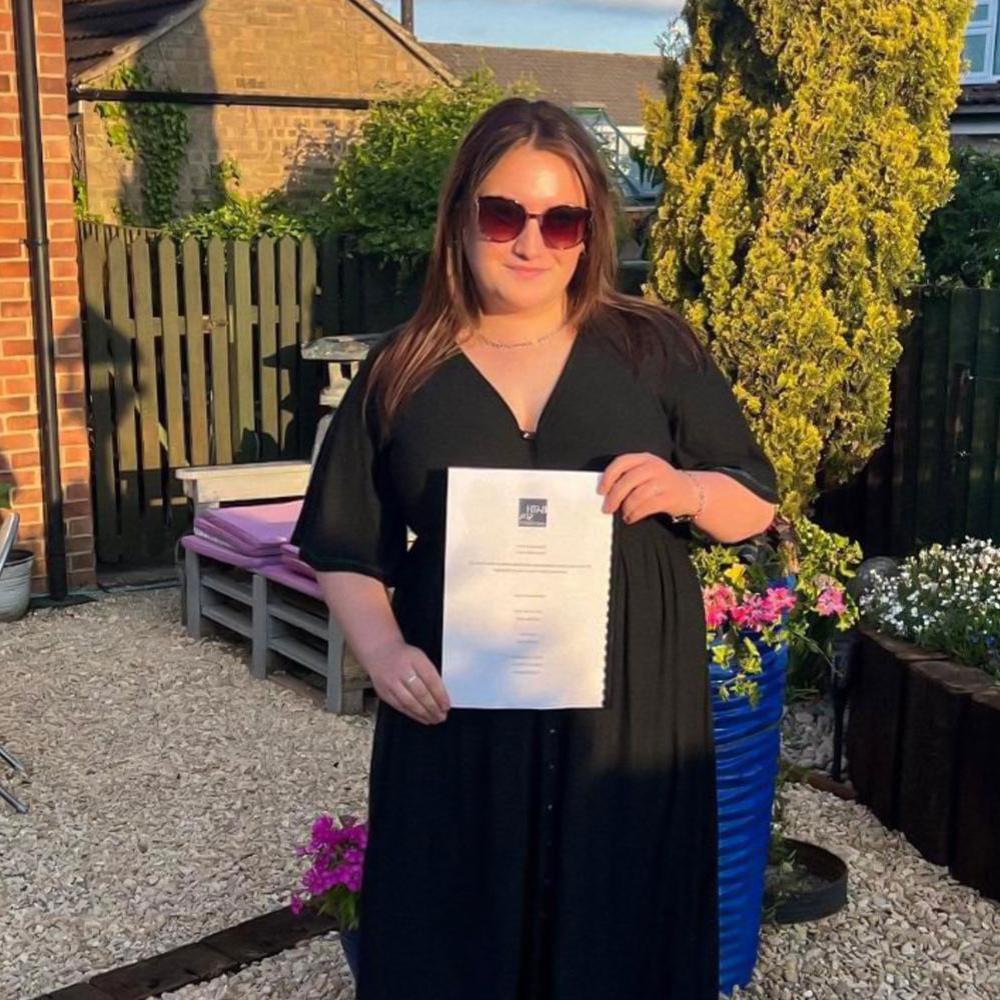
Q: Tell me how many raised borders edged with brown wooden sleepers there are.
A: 1